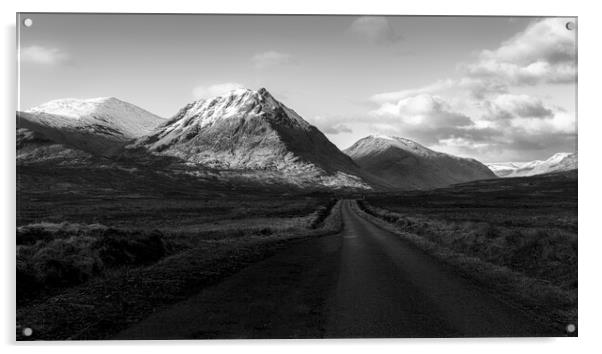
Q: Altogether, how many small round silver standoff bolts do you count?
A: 4